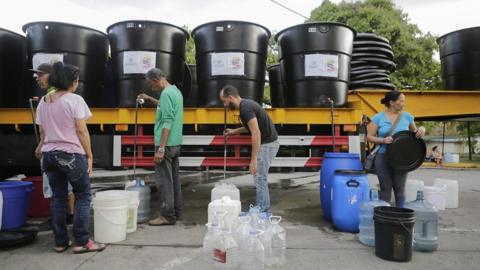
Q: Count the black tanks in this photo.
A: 6